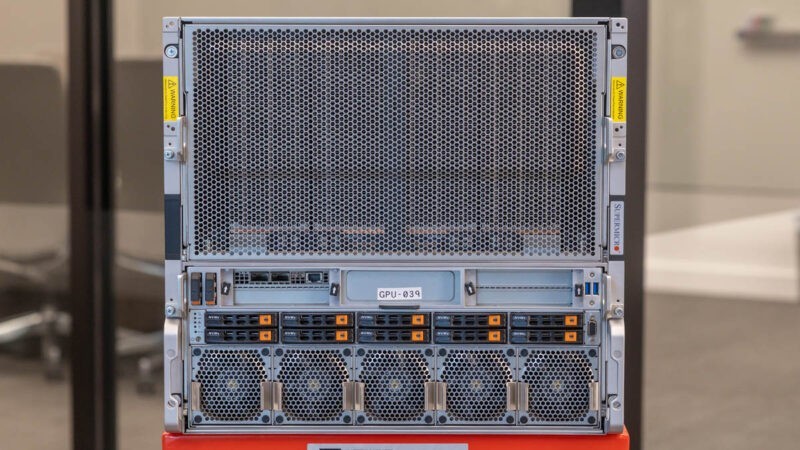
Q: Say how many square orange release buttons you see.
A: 10